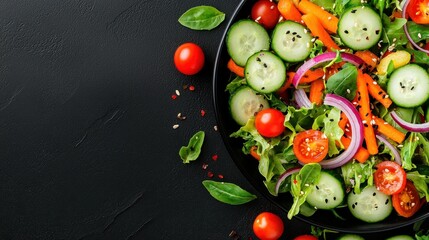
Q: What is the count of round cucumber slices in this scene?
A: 8